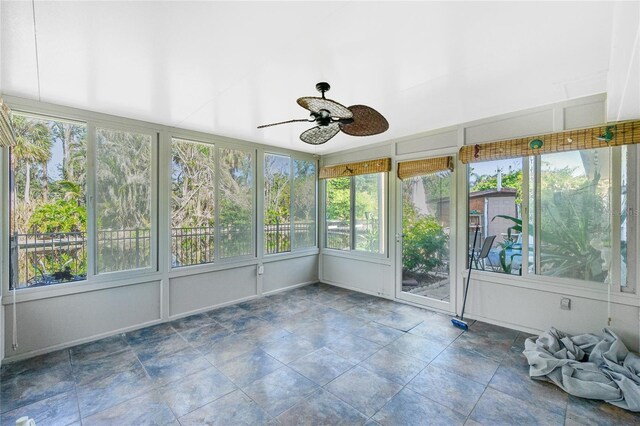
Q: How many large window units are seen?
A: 5